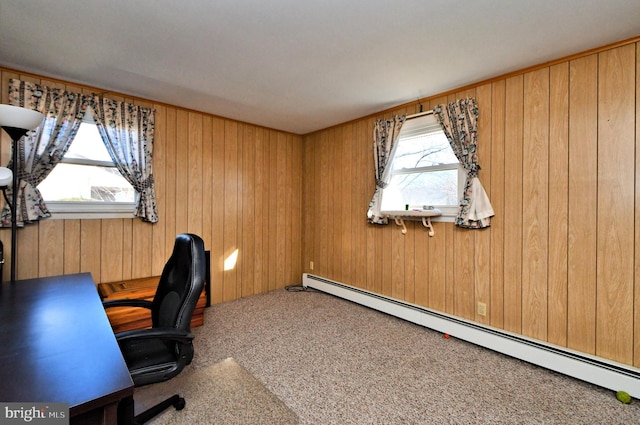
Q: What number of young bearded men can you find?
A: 0